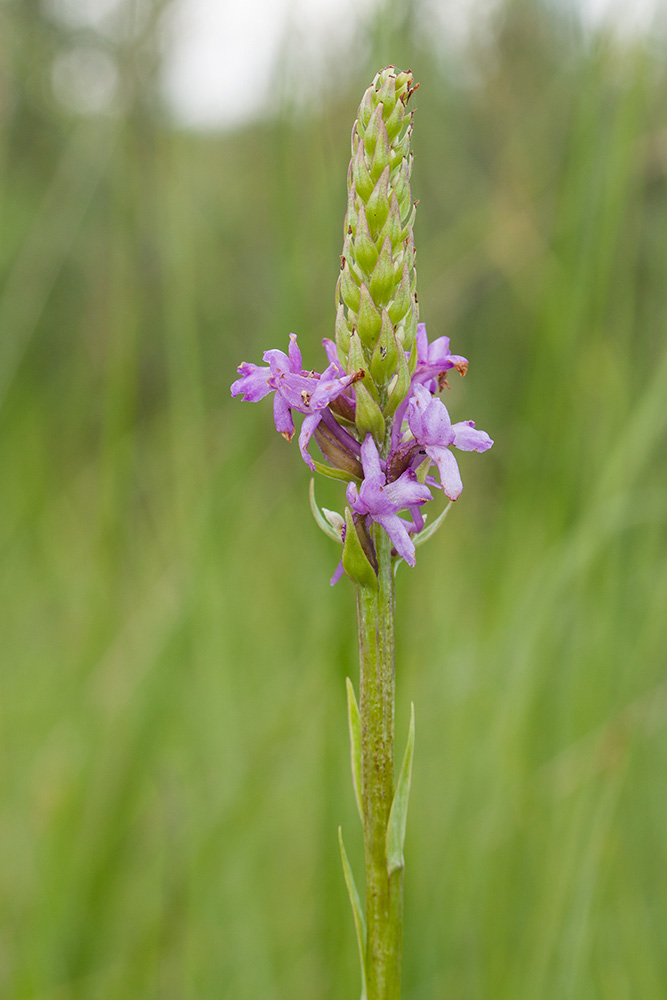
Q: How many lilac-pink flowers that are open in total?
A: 5